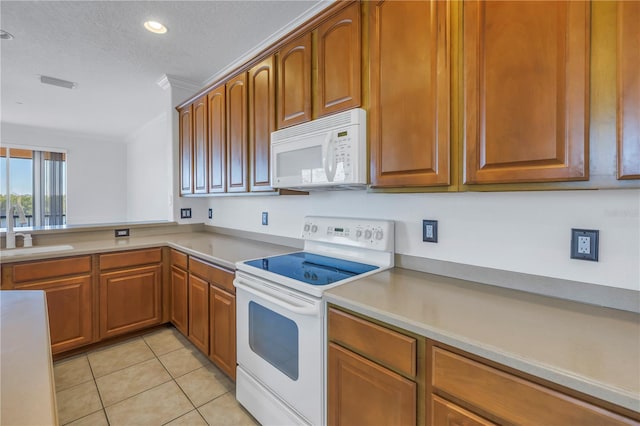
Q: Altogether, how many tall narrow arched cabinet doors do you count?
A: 5